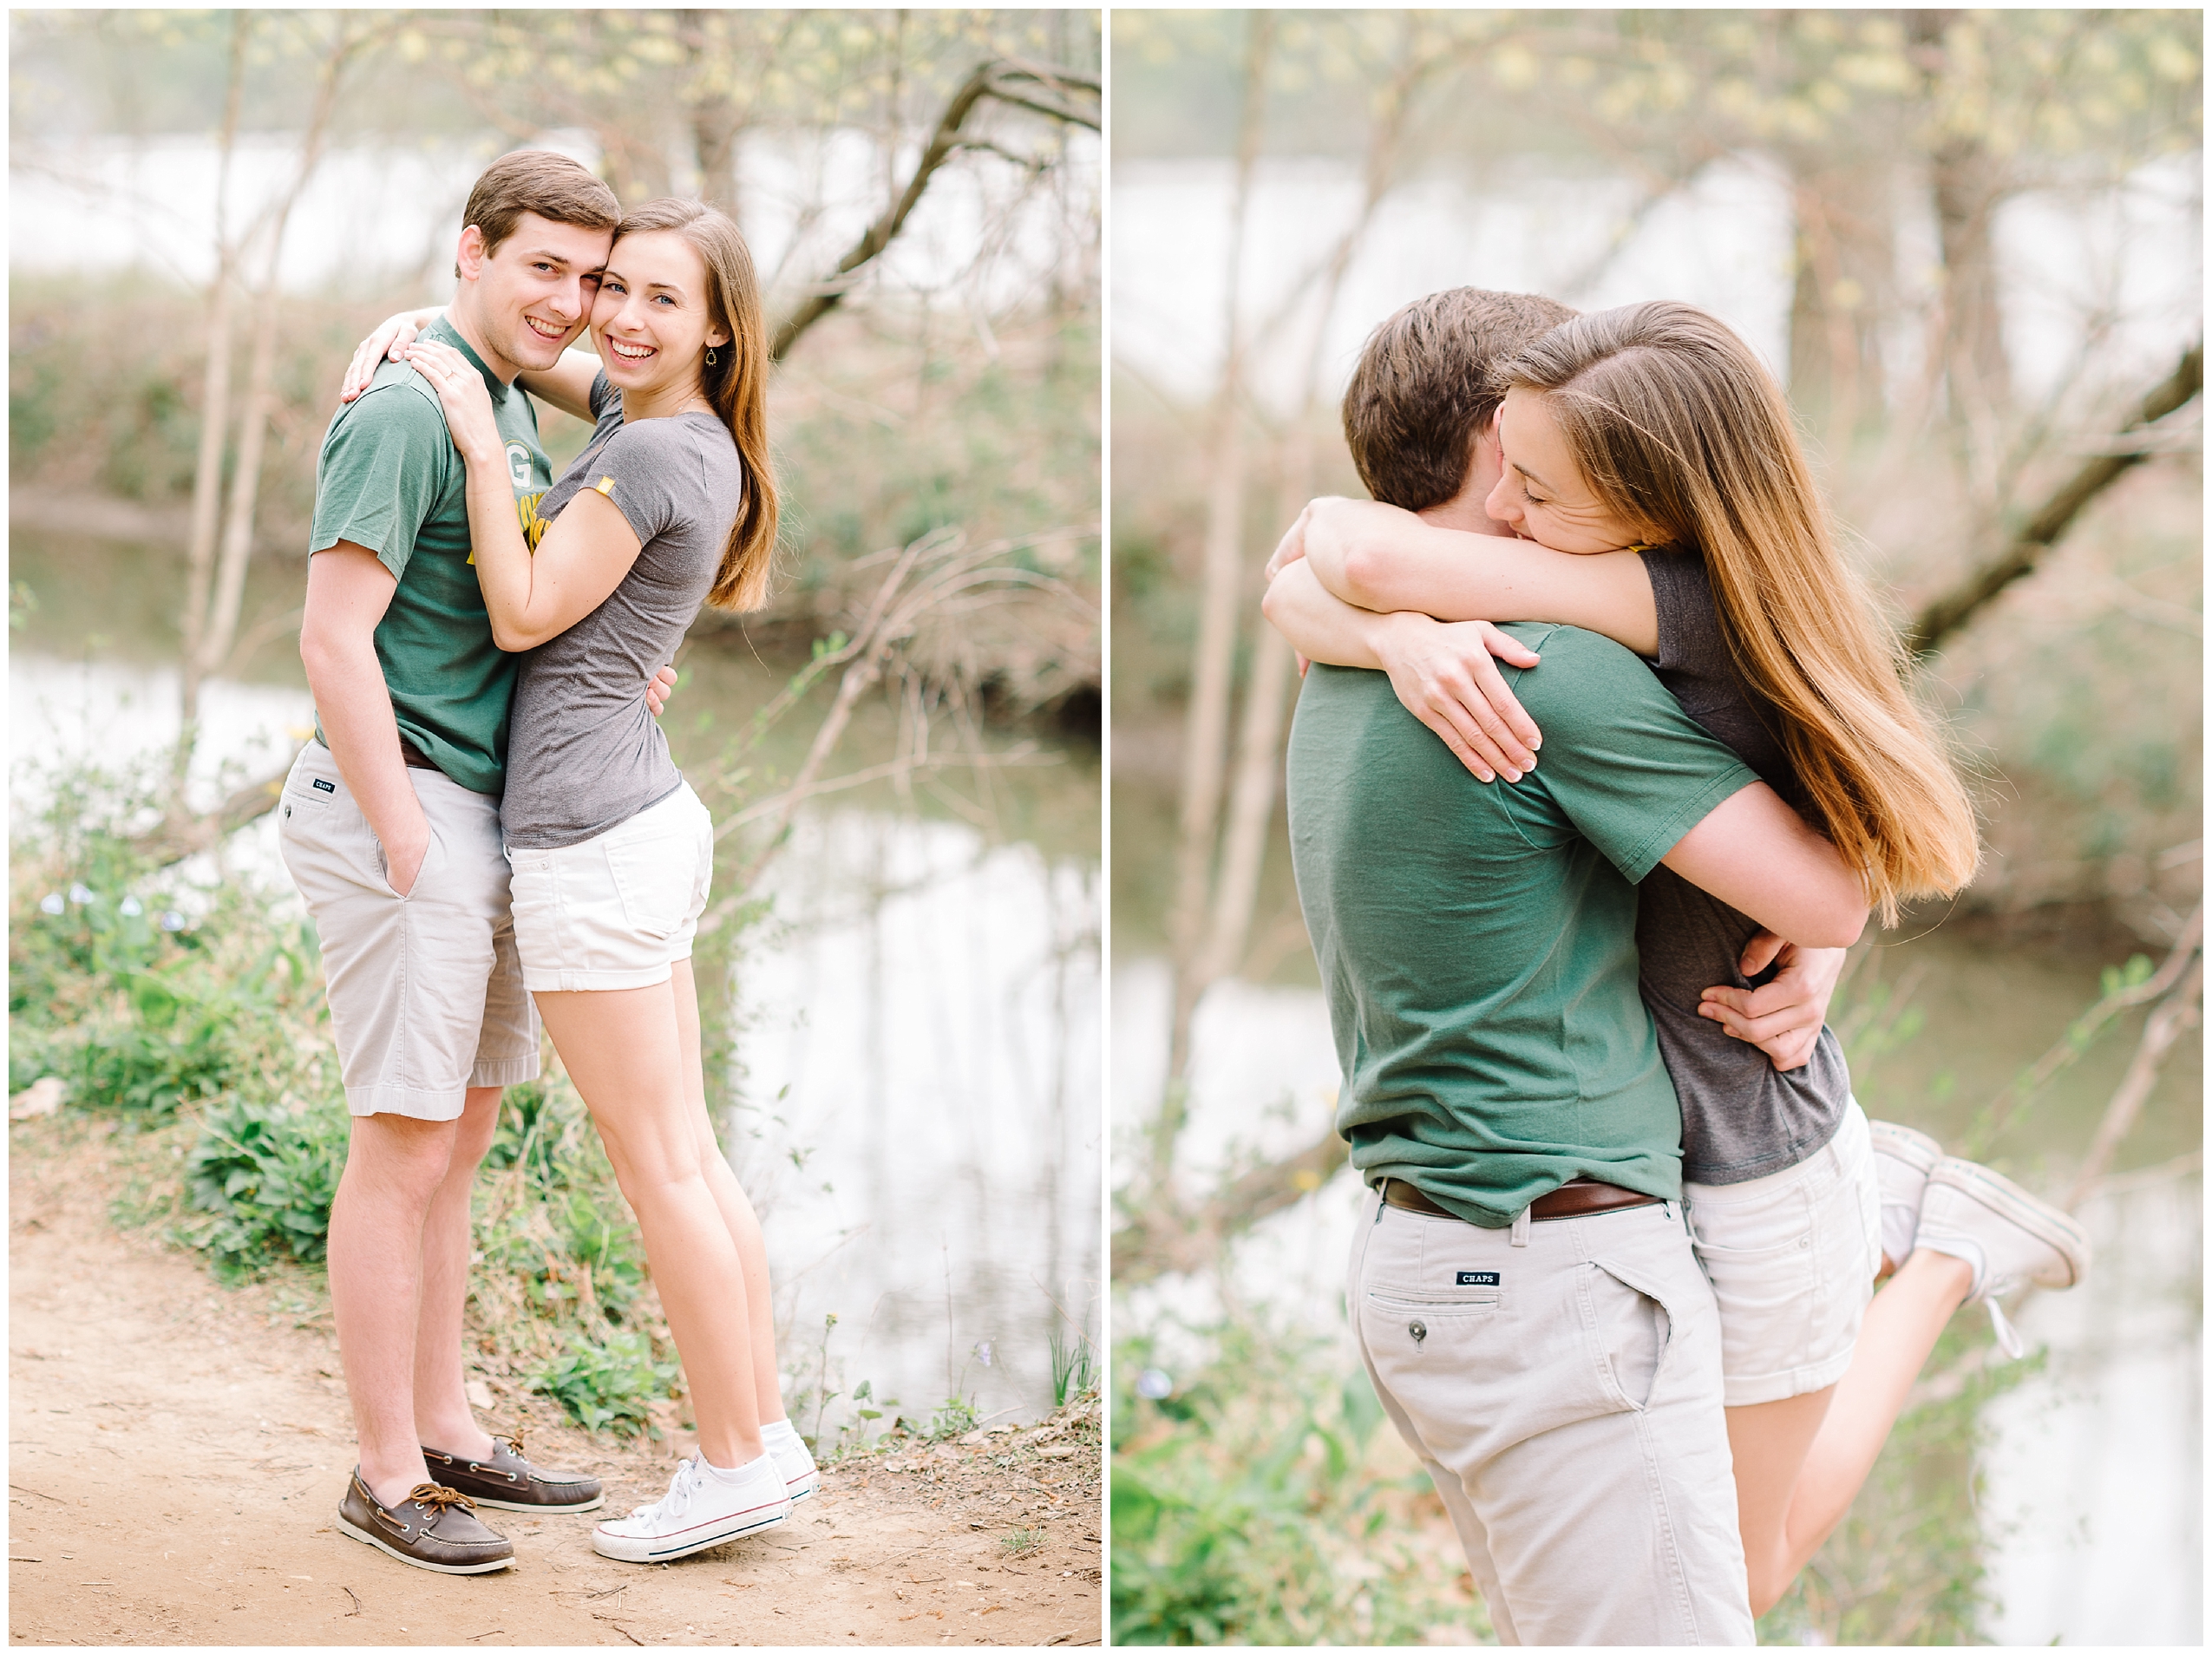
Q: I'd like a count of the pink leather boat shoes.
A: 0